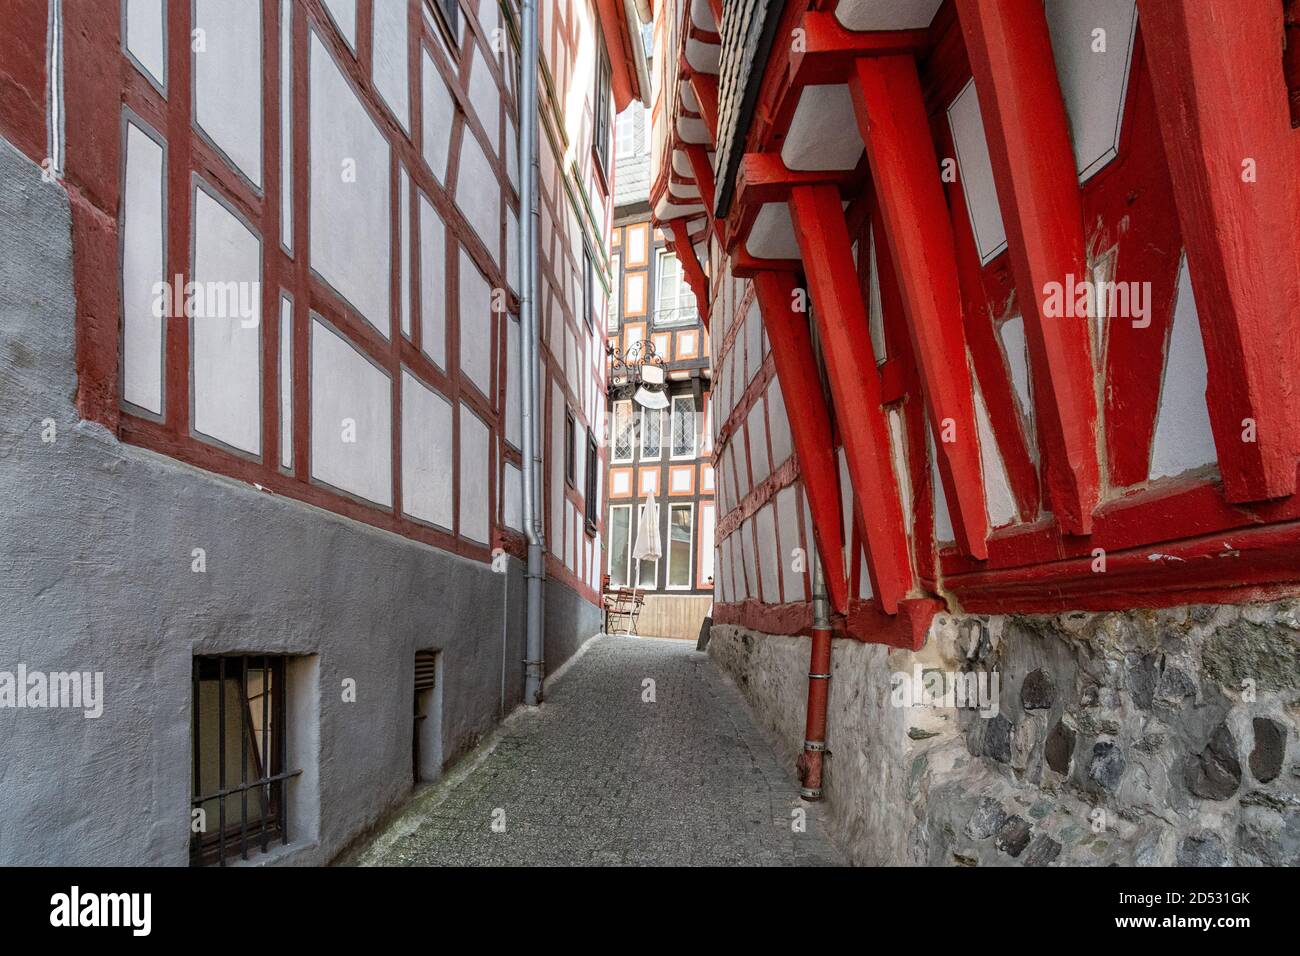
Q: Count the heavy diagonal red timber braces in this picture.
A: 5